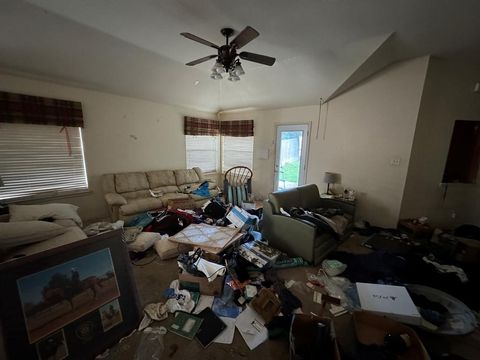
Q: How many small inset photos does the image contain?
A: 2